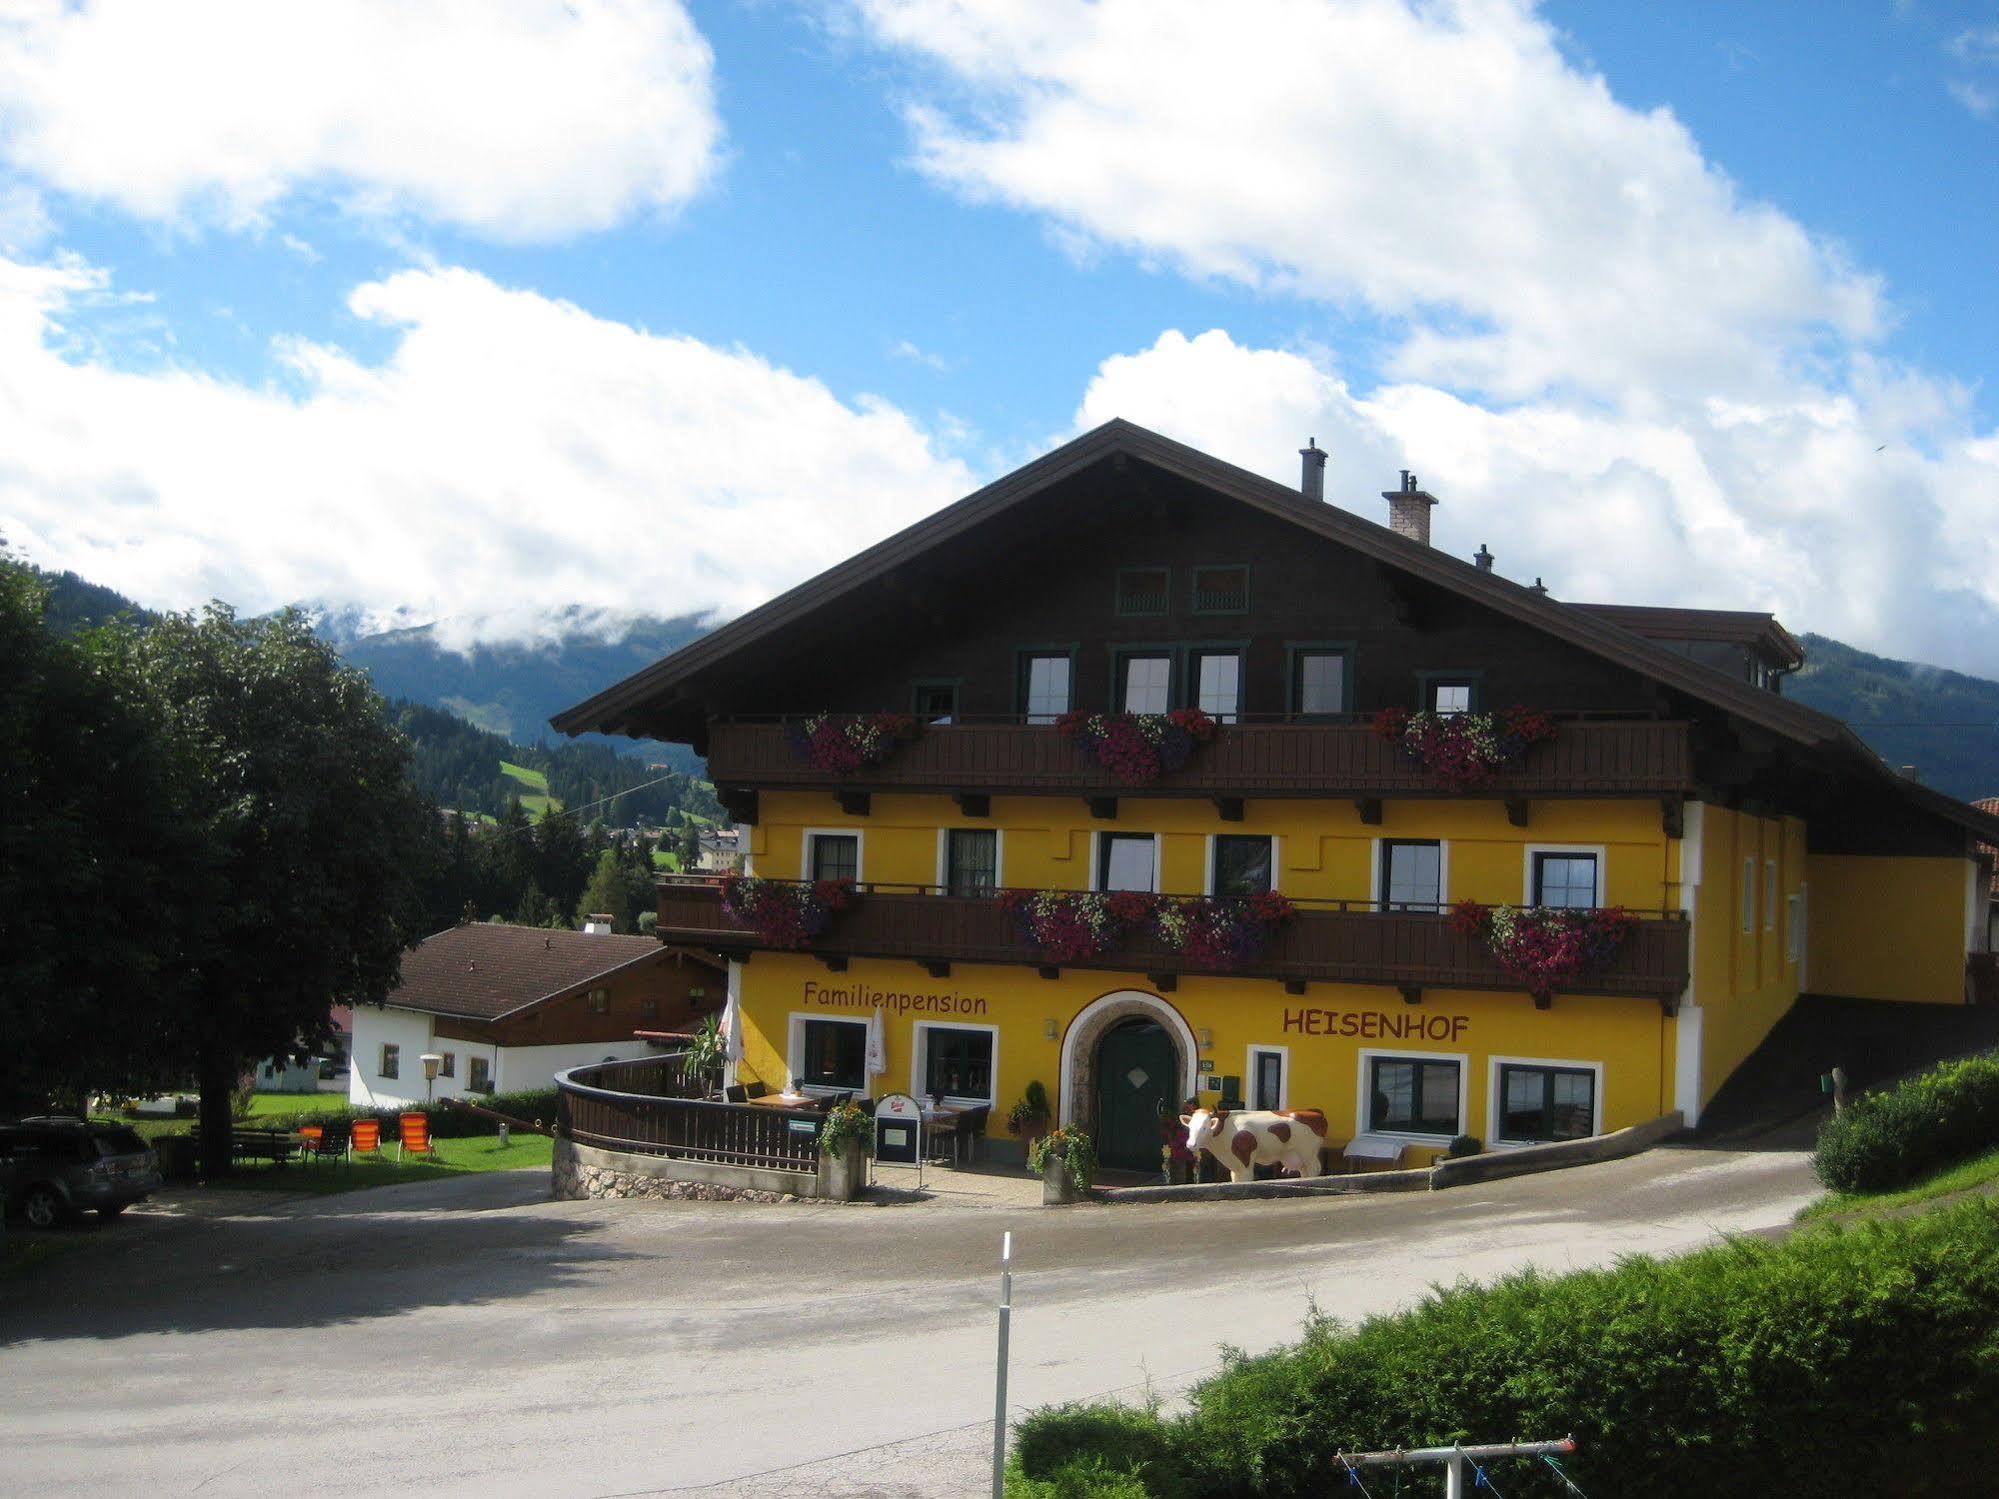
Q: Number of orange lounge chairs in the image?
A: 3